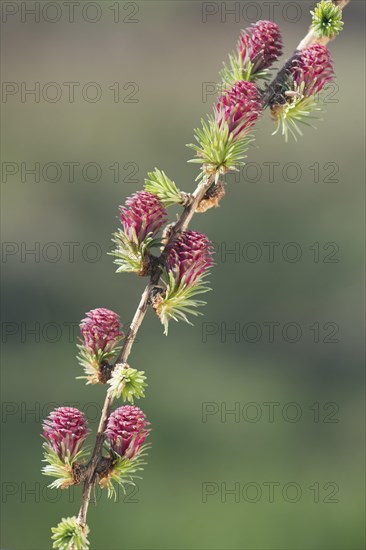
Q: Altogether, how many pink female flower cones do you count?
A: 8